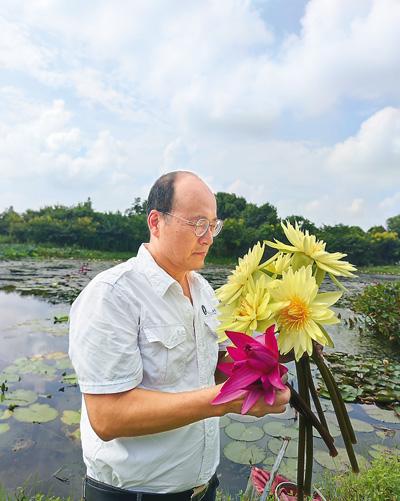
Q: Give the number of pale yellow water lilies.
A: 5